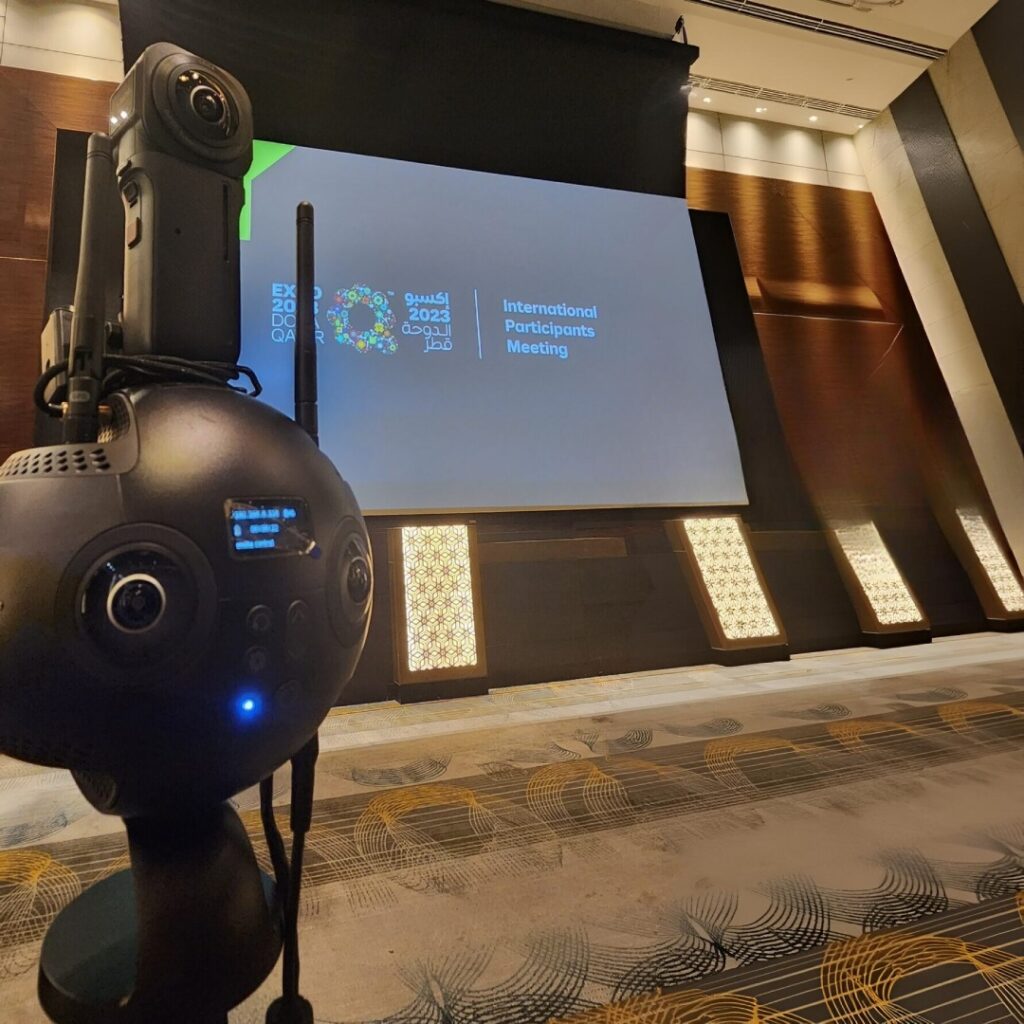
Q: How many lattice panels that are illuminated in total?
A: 4